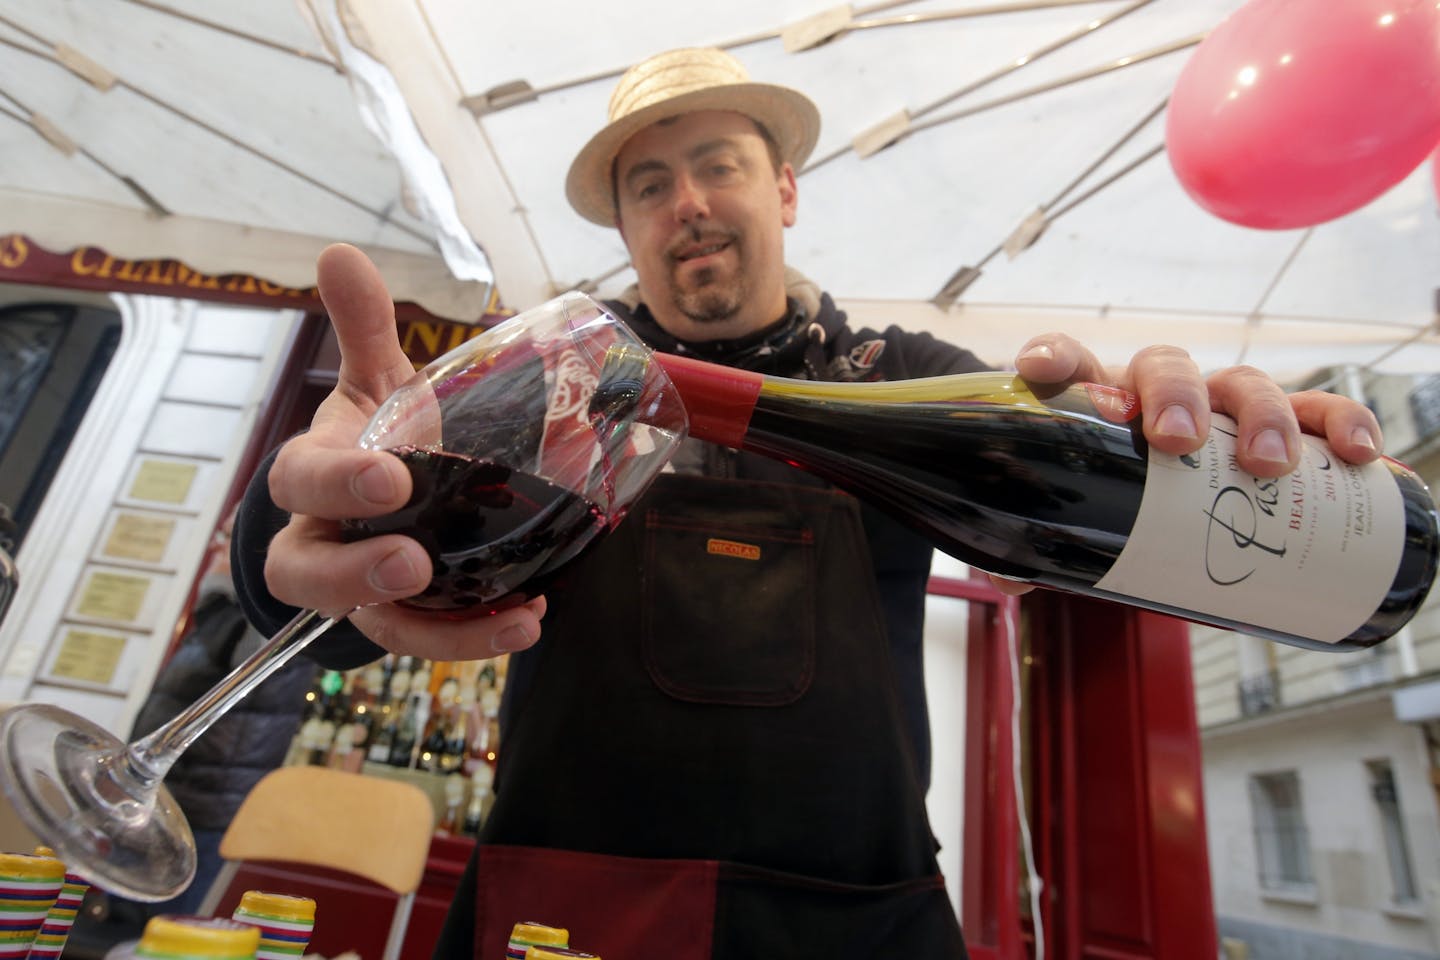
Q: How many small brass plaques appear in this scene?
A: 4